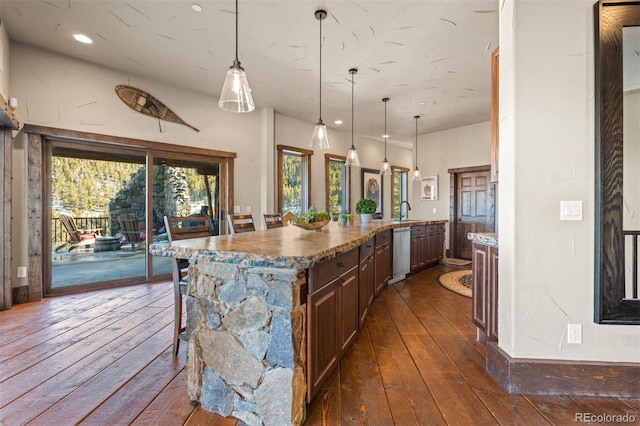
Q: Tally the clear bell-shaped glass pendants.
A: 5